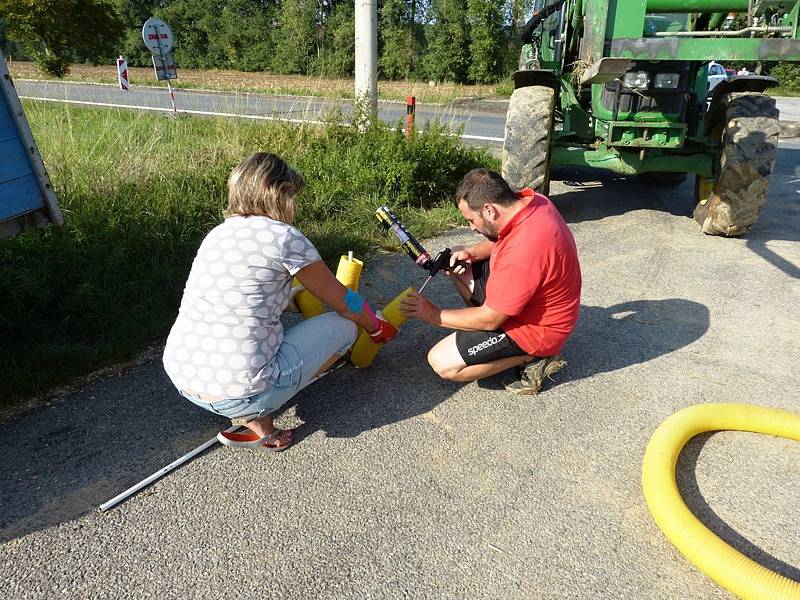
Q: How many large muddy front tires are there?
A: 2